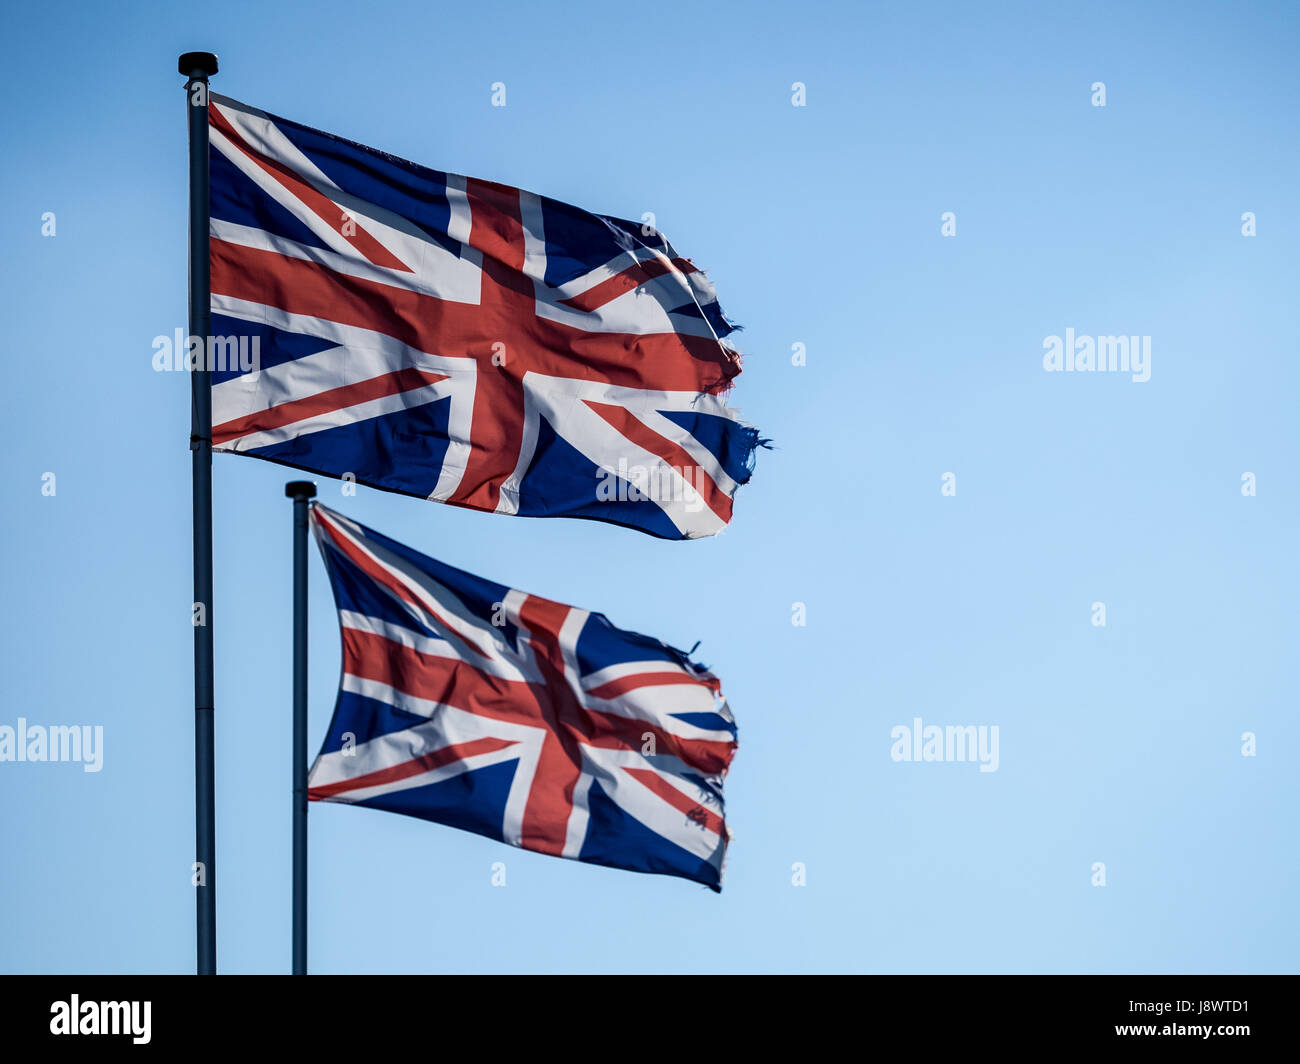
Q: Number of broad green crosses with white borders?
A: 0